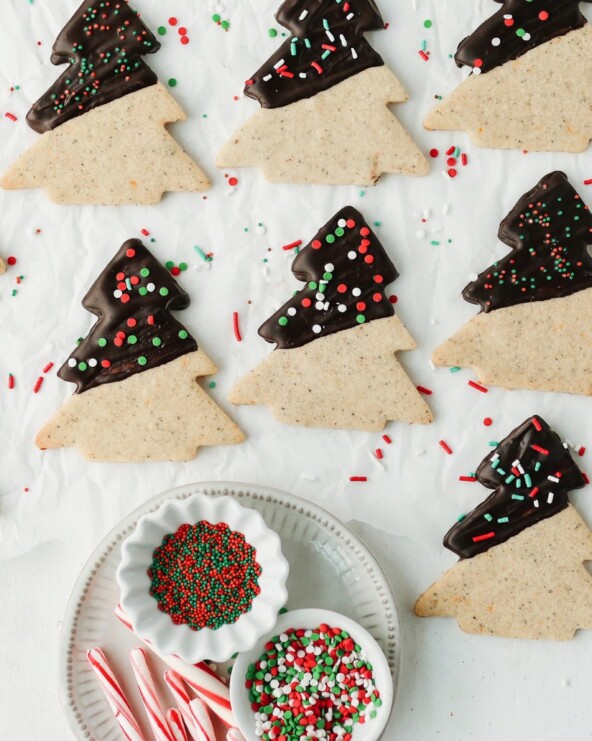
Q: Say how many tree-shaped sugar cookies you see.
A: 7